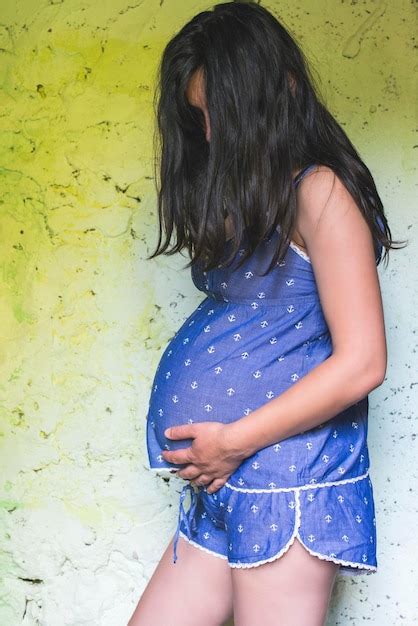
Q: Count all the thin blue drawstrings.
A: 2